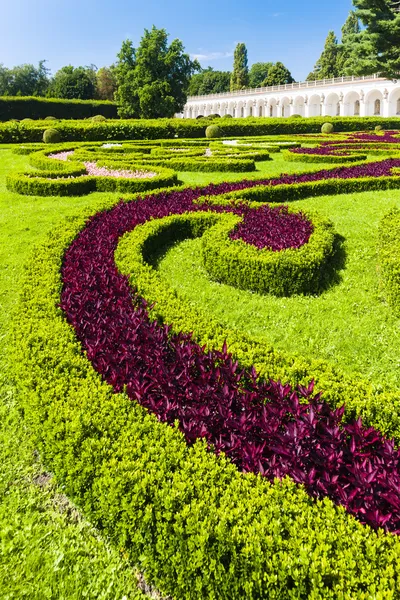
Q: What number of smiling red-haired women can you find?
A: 0